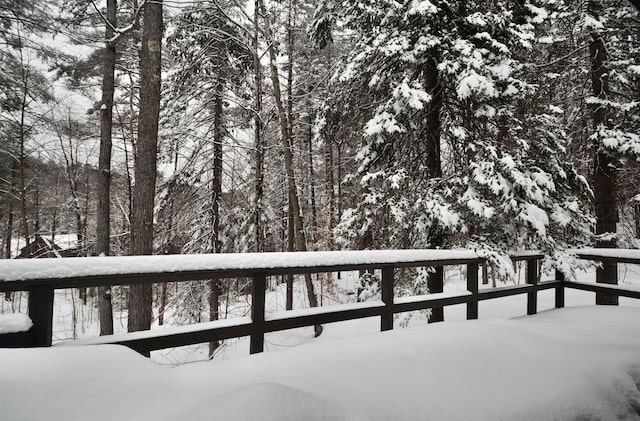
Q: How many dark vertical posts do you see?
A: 6